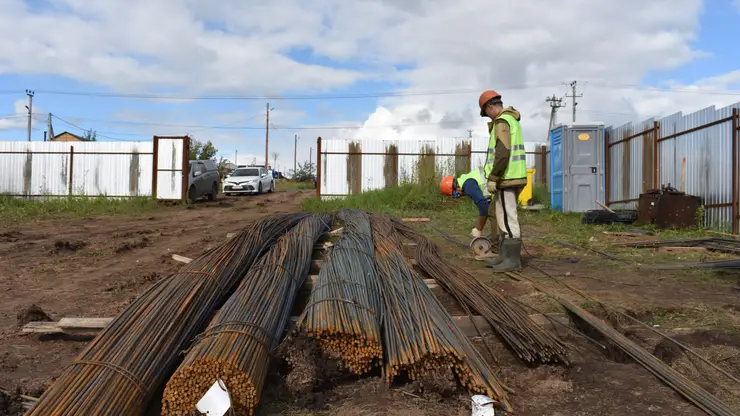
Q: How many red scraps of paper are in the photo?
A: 0